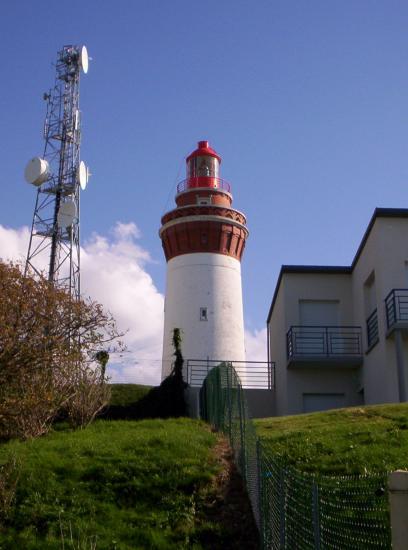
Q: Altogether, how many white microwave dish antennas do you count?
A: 4